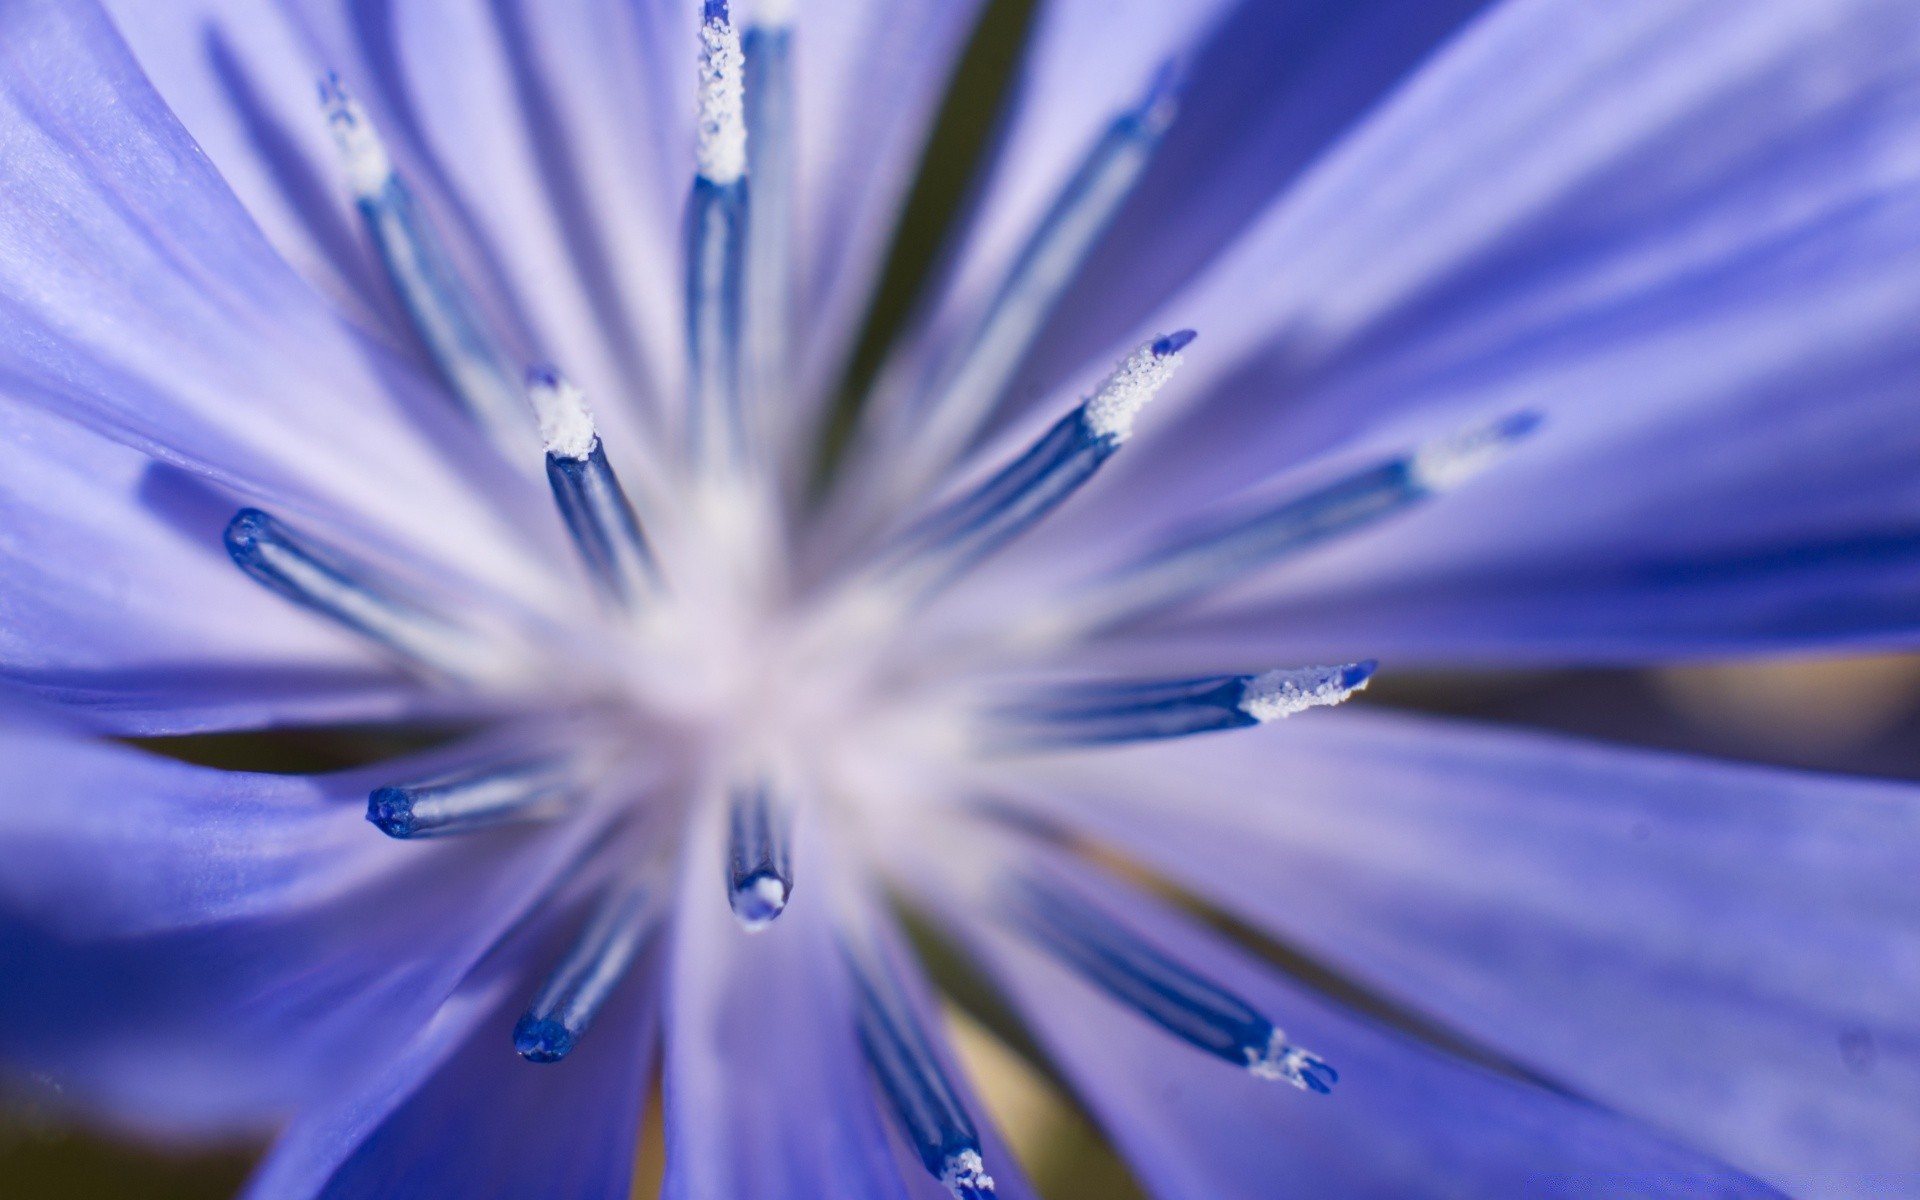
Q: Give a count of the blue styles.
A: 14